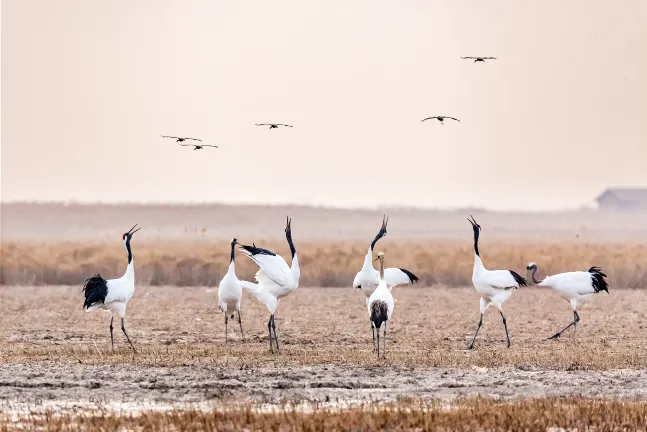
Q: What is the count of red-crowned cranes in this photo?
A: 7